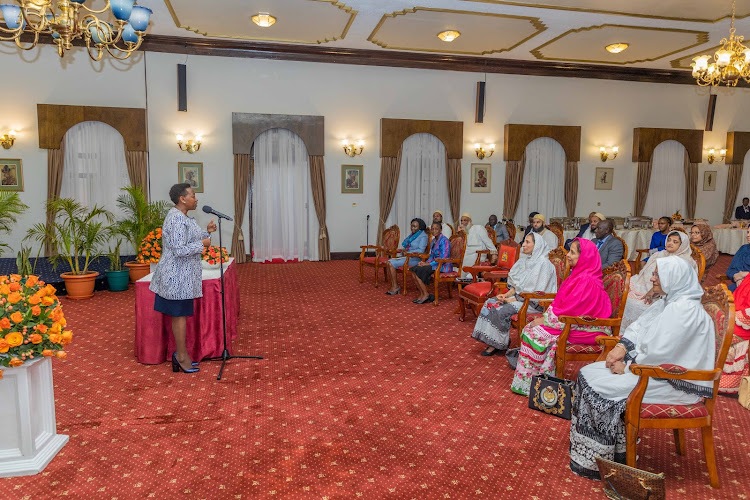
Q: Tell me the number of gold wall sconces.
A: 6